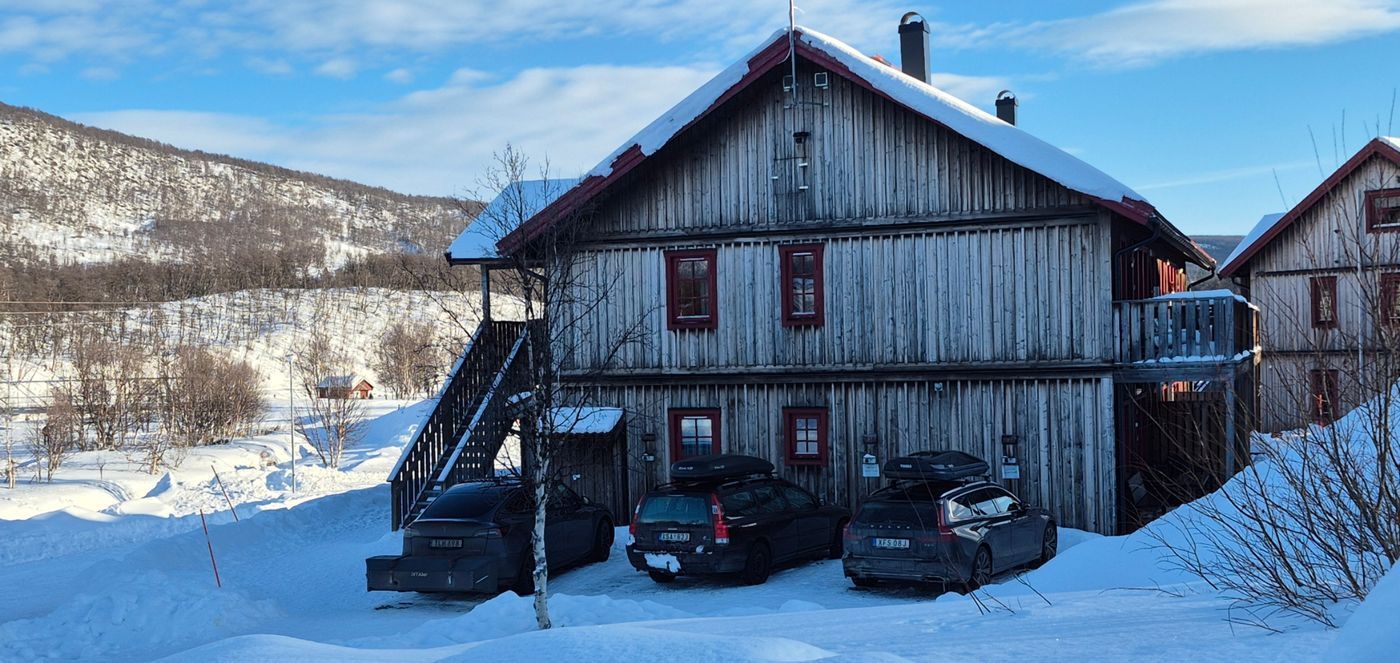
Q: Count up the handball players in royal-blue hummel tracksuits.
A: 0